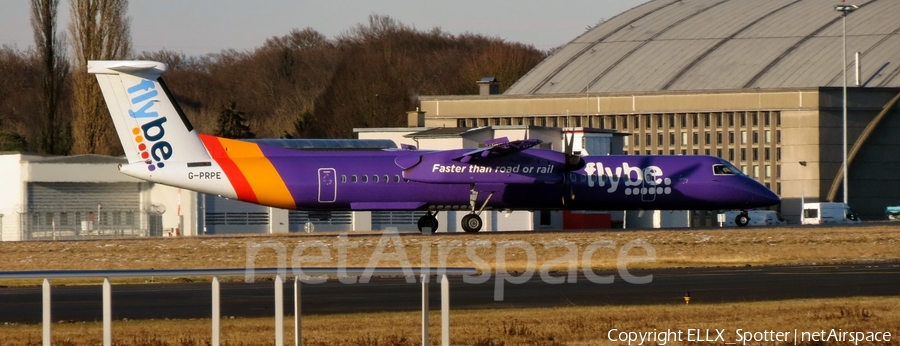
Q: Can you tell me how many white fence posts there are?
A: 7